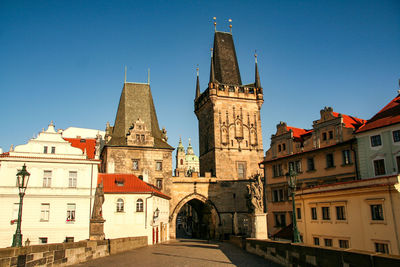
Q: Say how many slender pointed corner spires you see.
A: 3